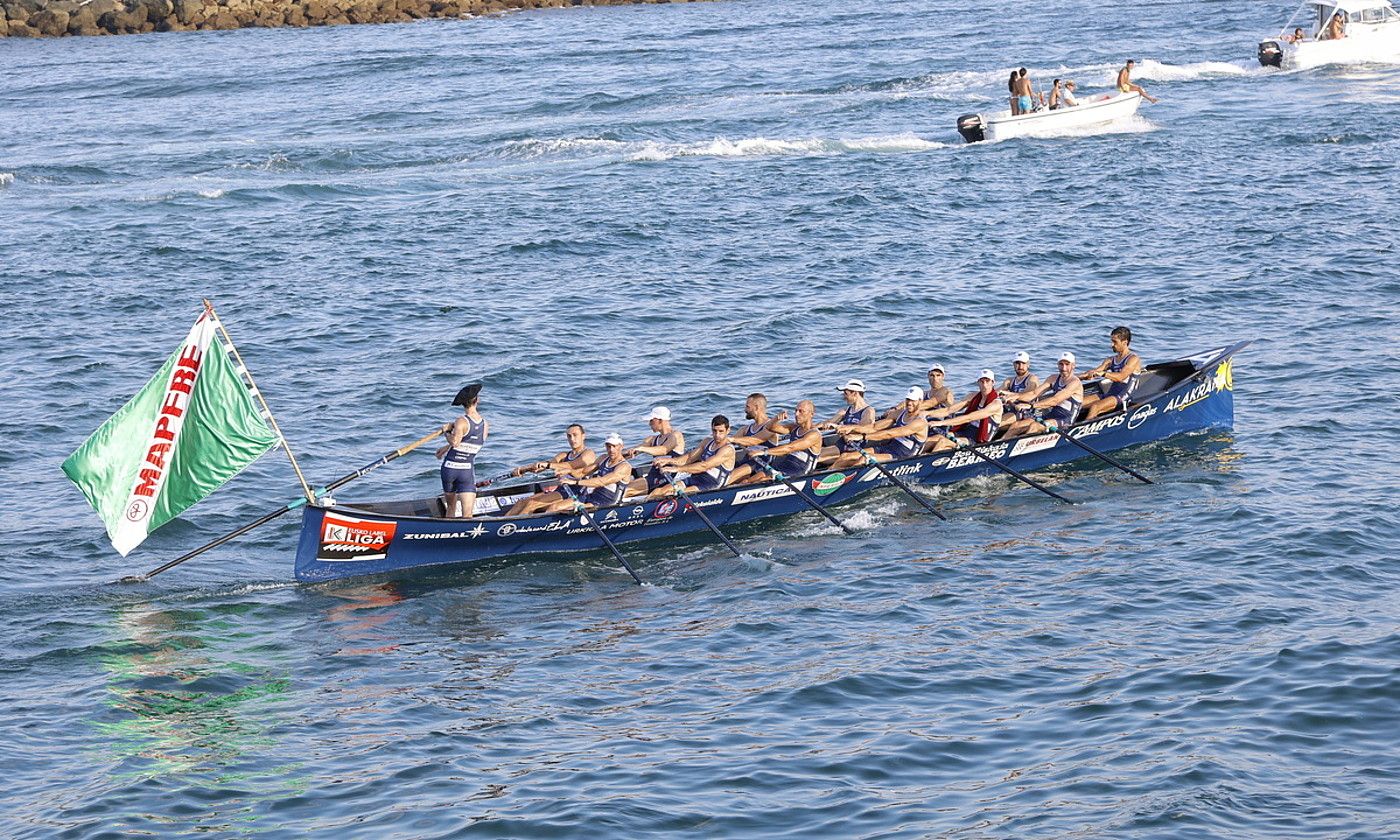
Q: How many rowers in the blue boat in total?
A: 13